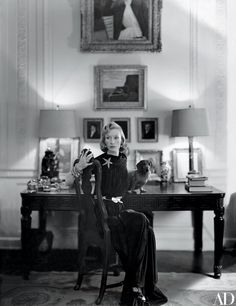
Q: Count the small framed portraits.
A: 3